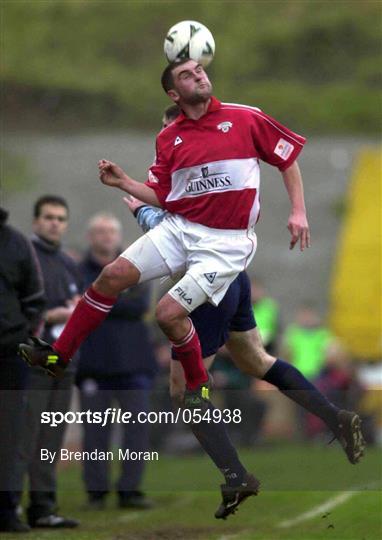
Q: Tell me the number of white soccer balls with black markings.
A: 1